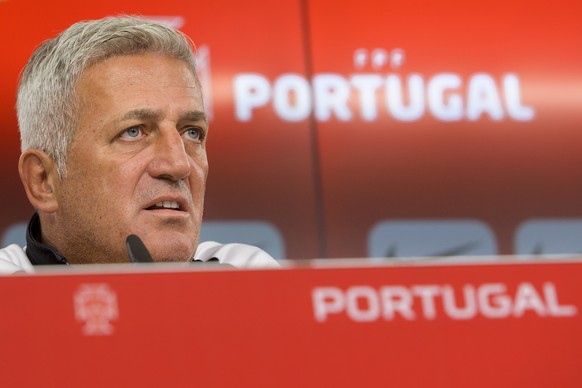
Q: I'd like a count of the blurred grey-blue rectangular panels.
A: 4